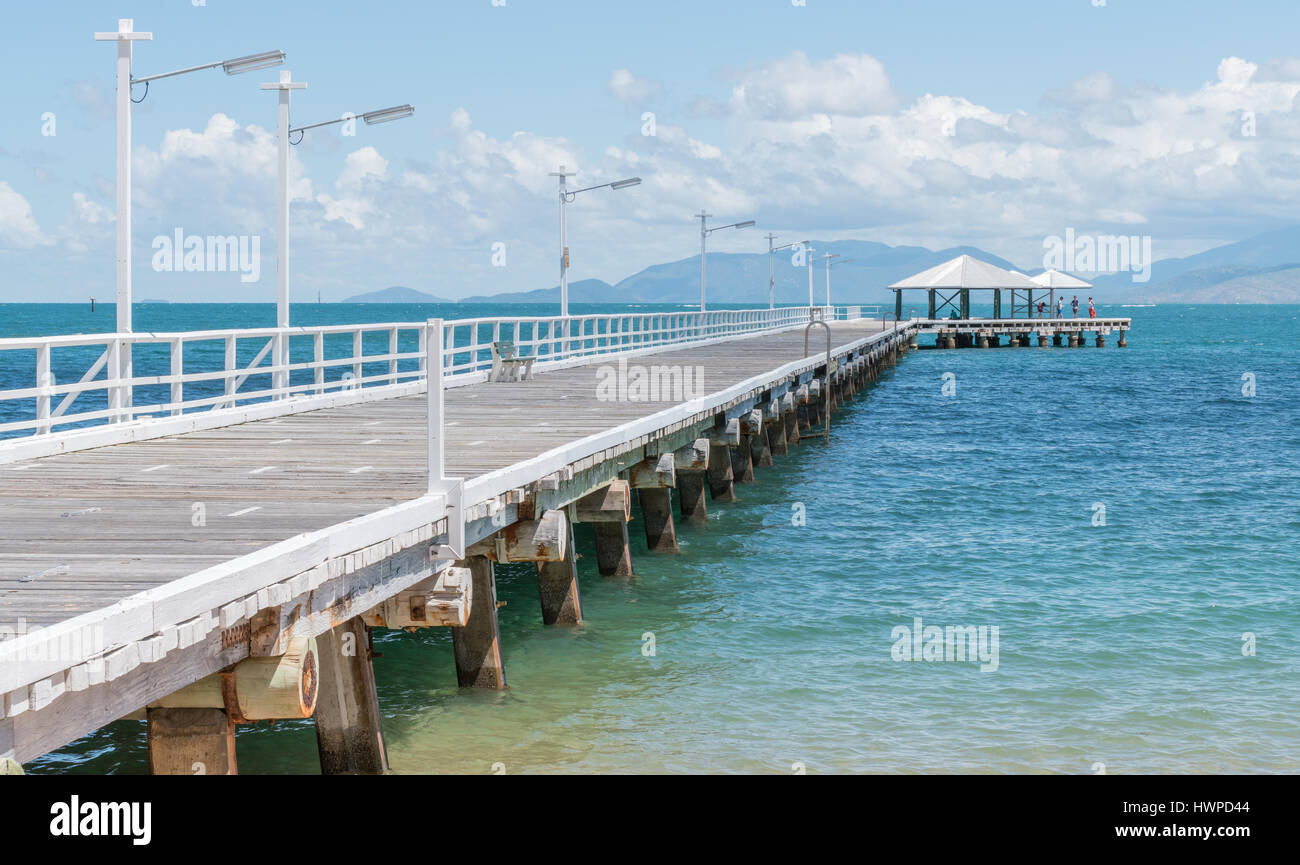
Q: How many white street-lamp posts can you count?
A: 7